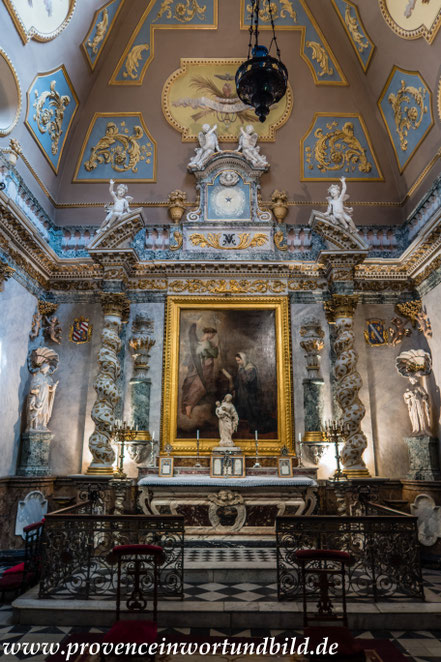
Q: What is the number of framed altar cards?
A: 3